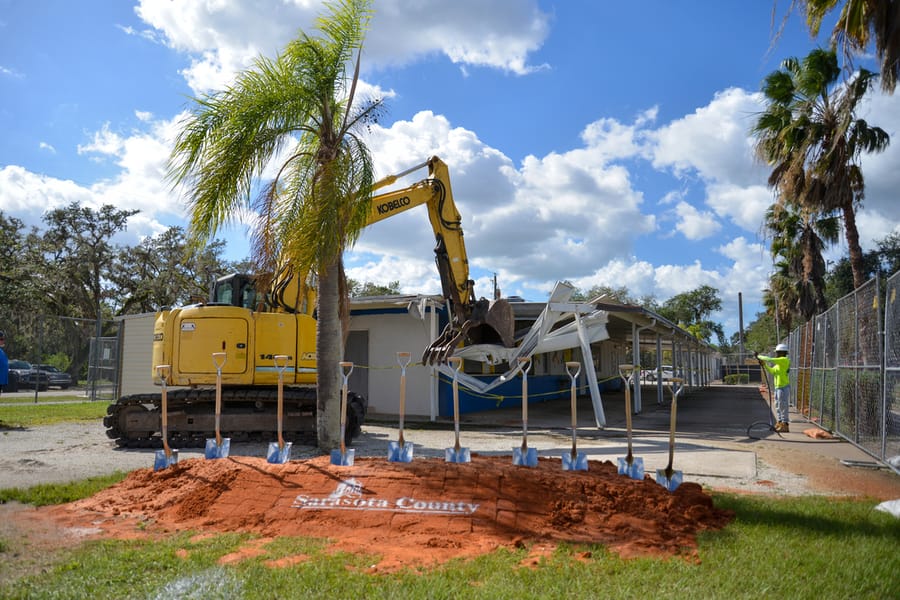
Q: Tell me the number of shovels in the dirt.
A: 10